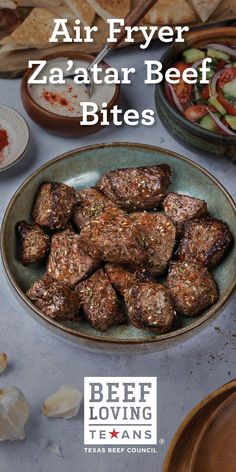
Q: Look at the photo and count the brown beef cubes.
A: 14